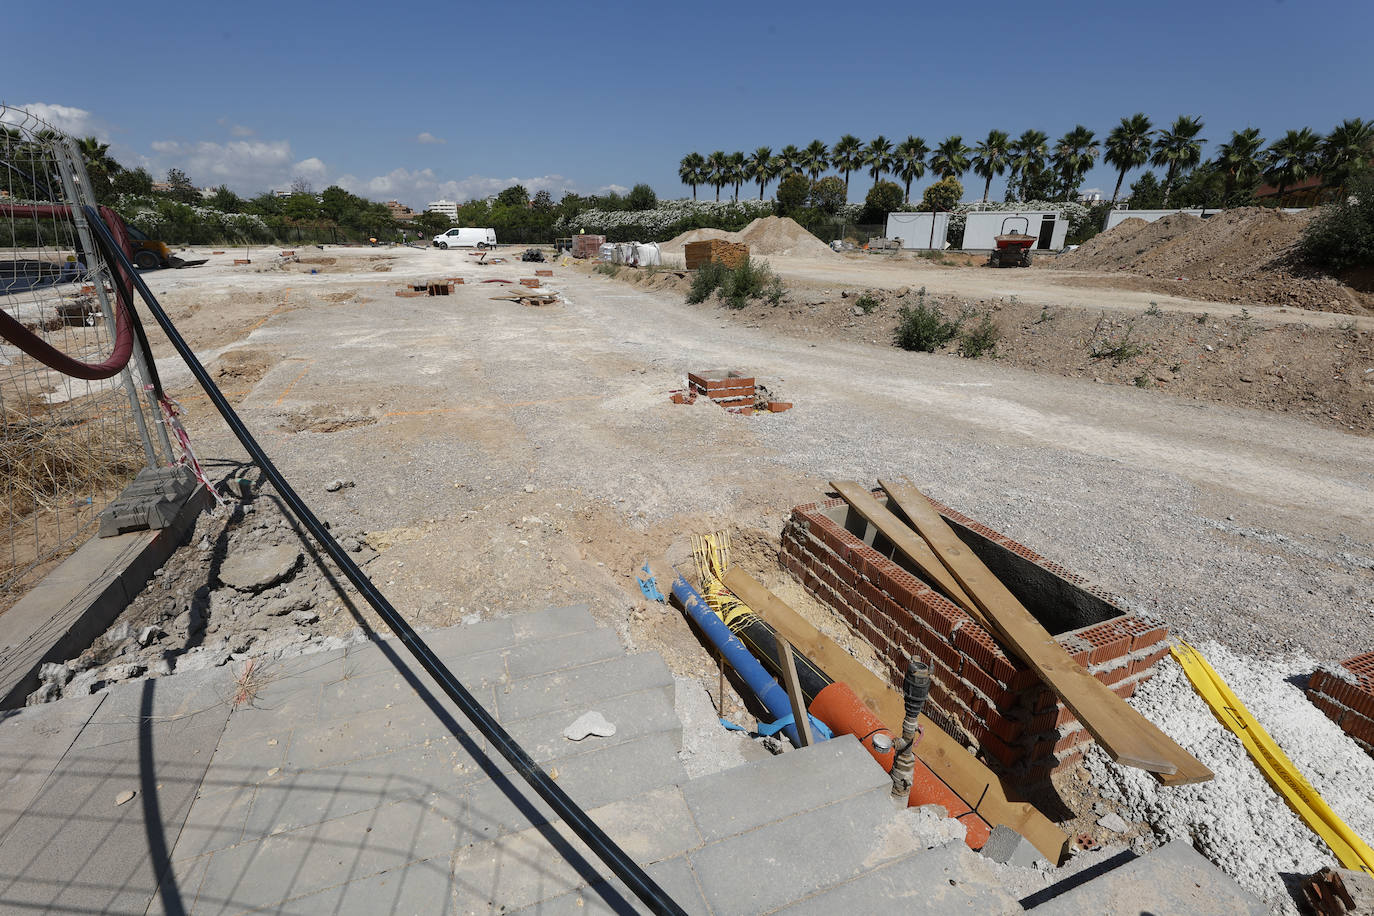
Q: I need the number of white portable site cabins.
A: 3